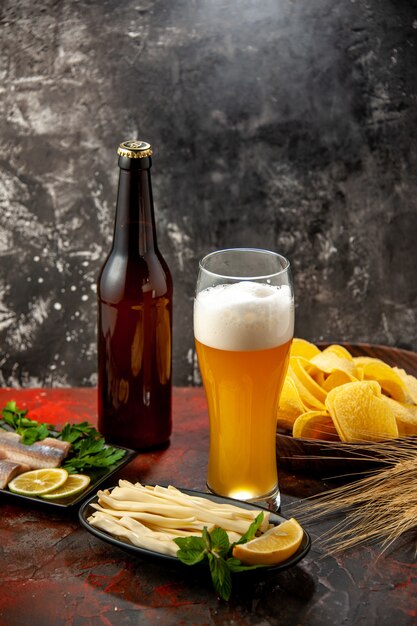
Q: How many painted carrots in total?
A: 0